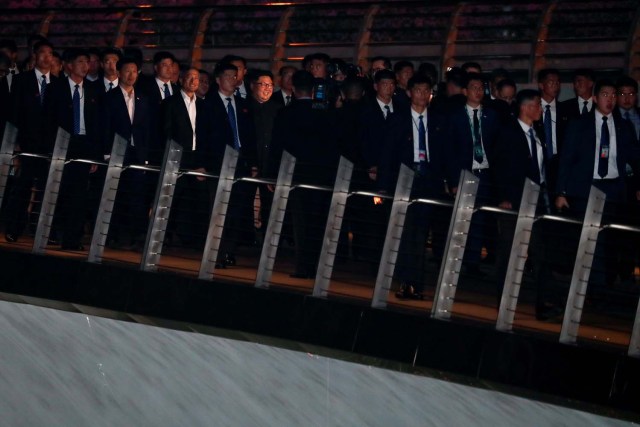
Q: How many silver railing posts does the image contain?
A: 12